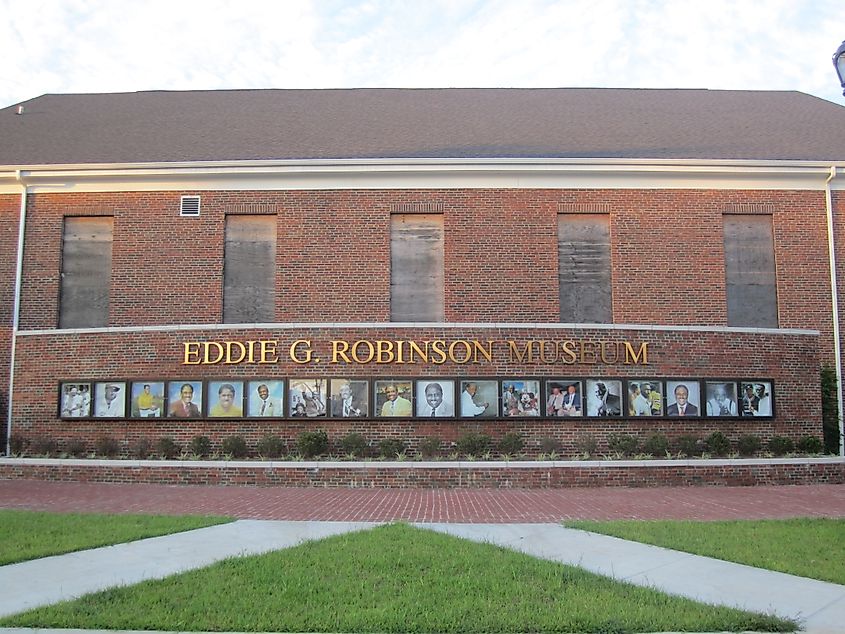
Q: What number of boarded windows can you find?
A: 5